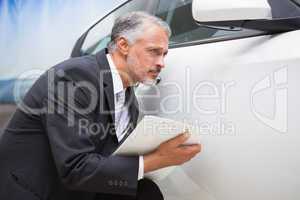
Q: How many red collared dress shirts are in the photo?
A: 0